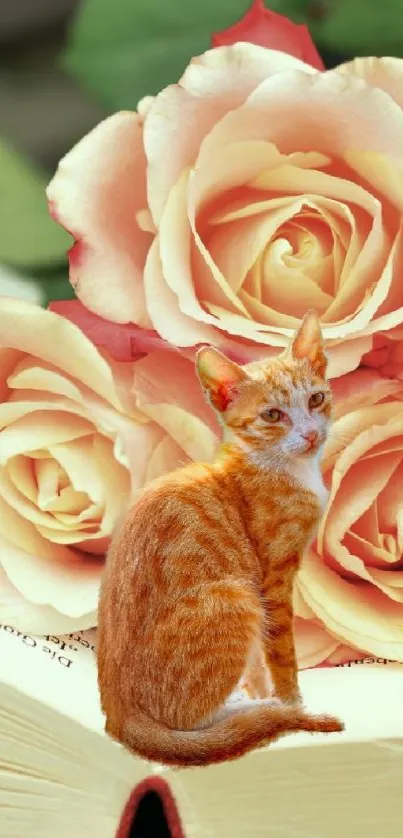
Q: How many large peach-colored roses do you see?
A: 3